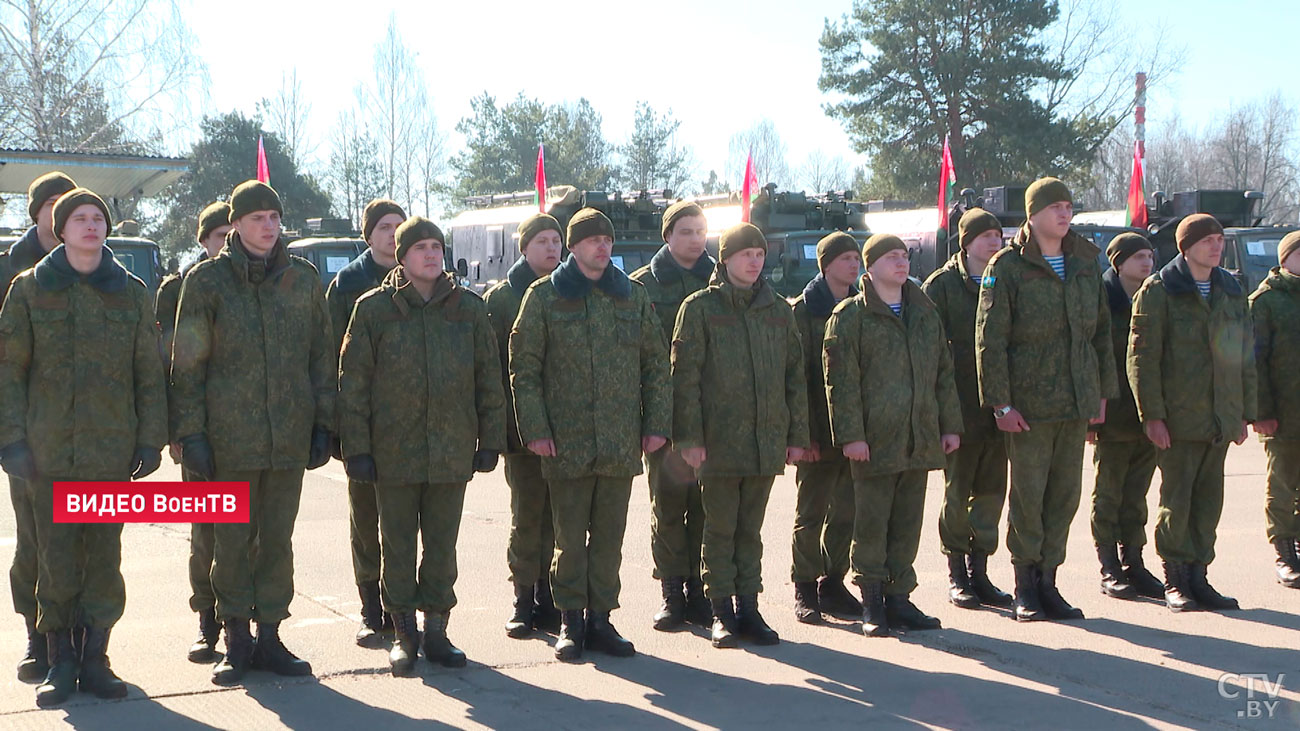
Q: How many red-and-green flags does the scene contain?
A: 5